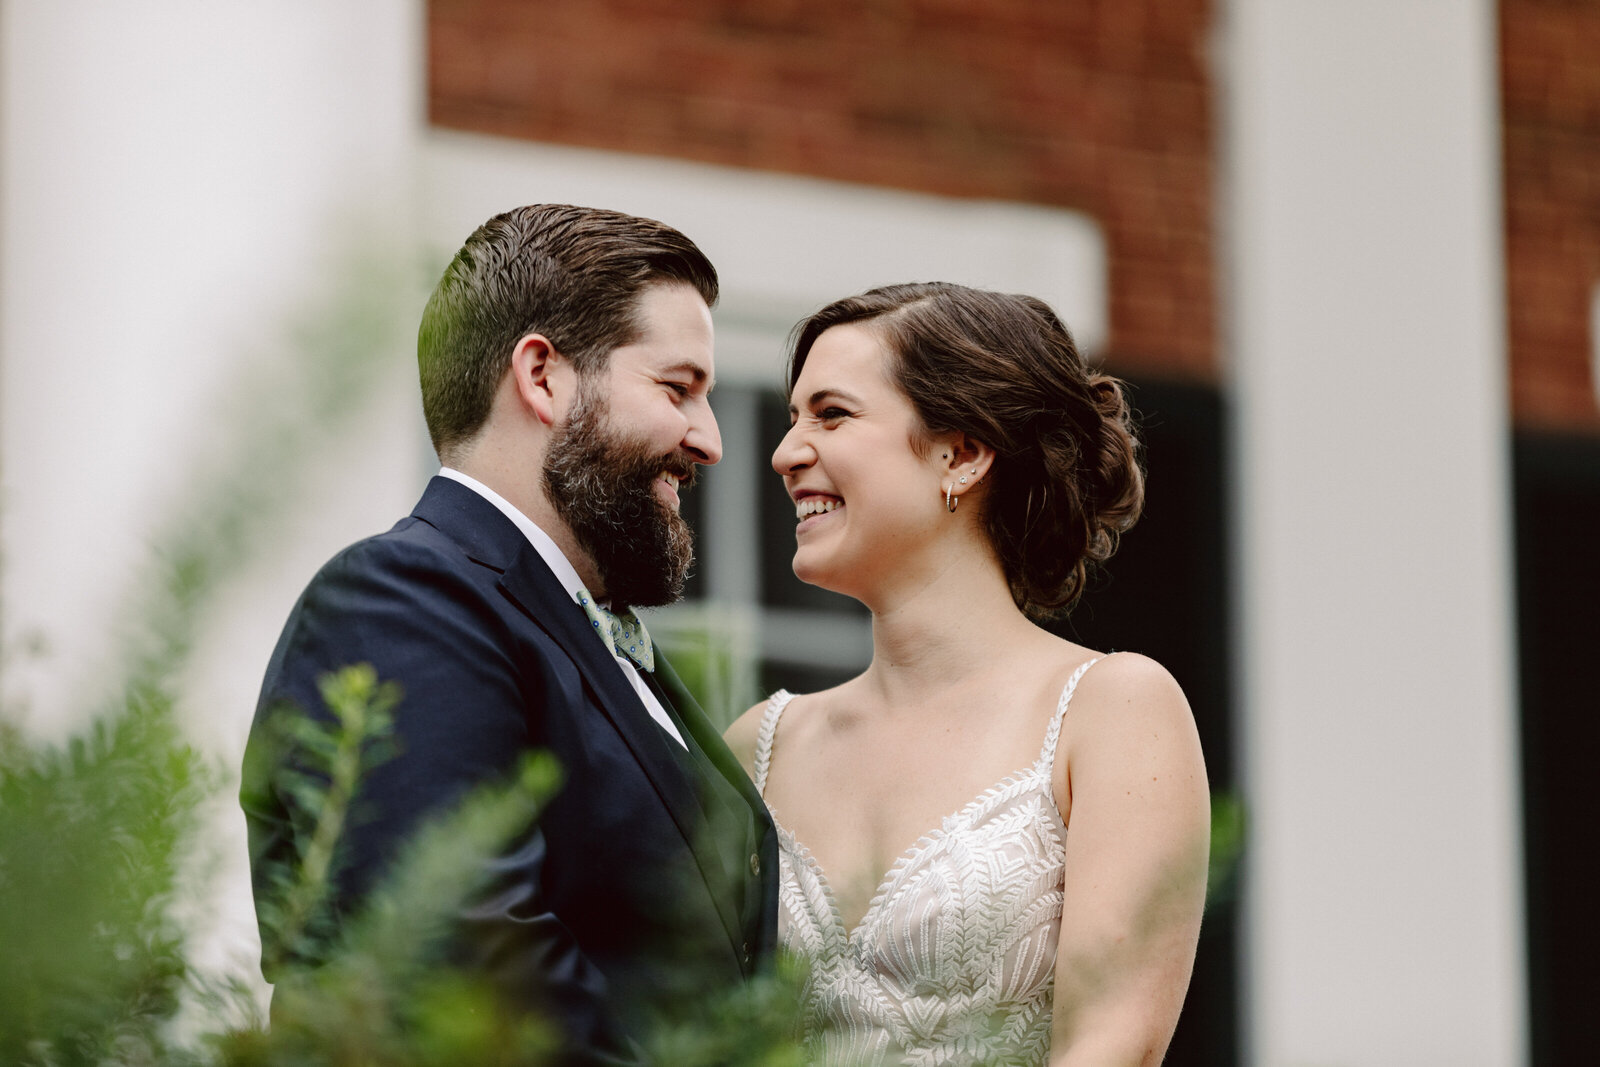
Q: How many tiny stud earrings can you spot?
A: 3